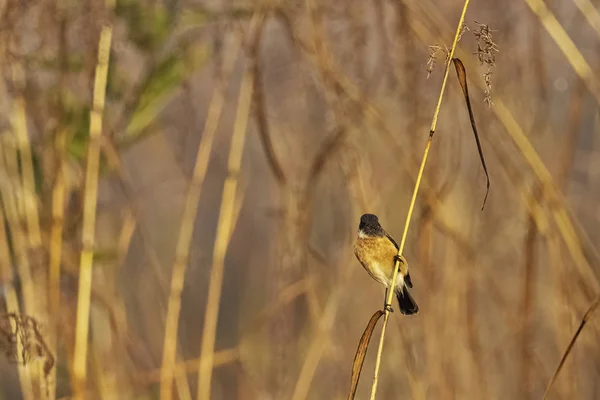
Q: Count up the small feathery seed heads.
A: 2